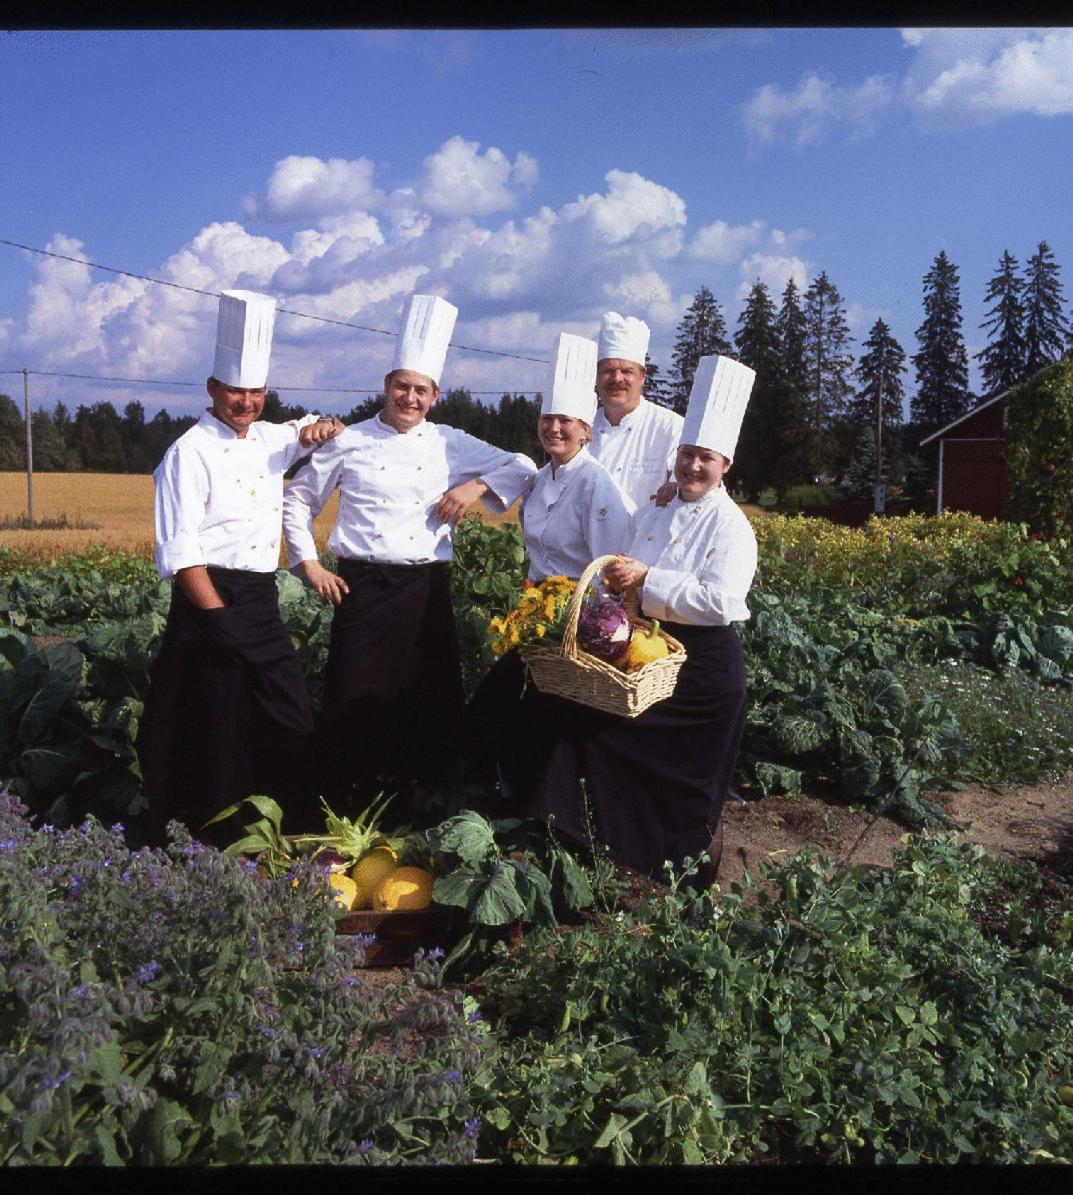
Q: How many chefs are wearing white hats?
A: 5